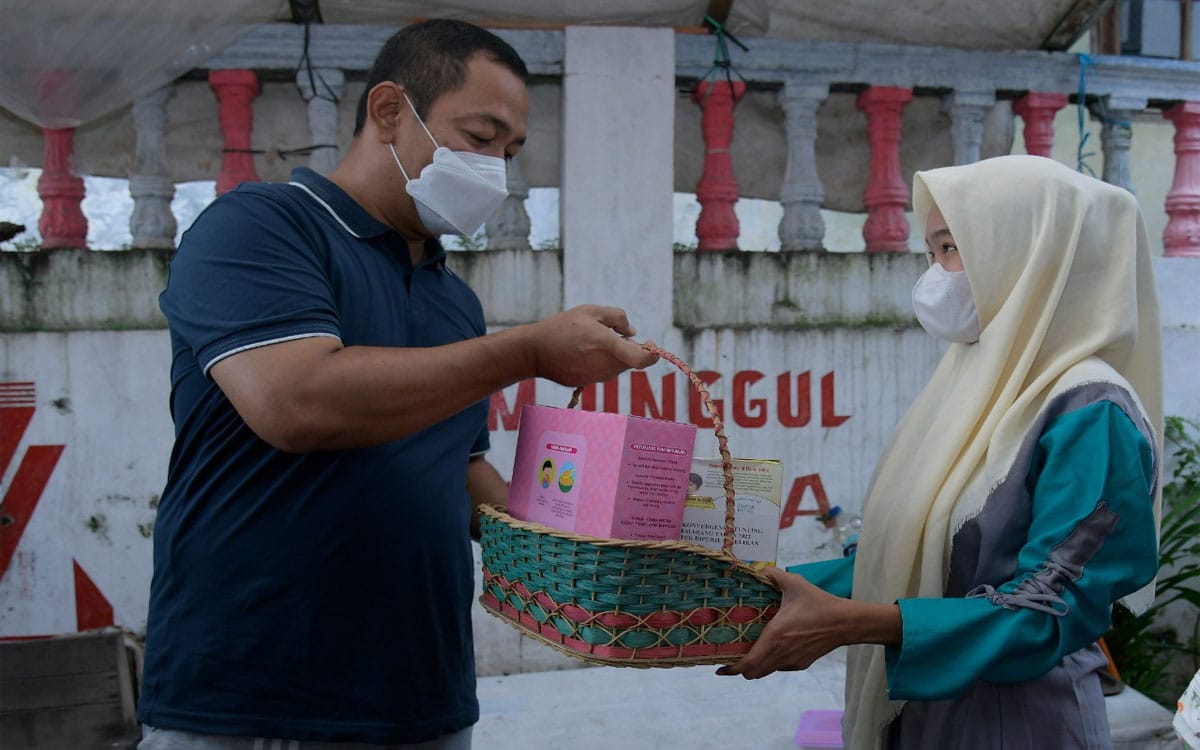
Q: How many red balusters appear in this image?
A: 6